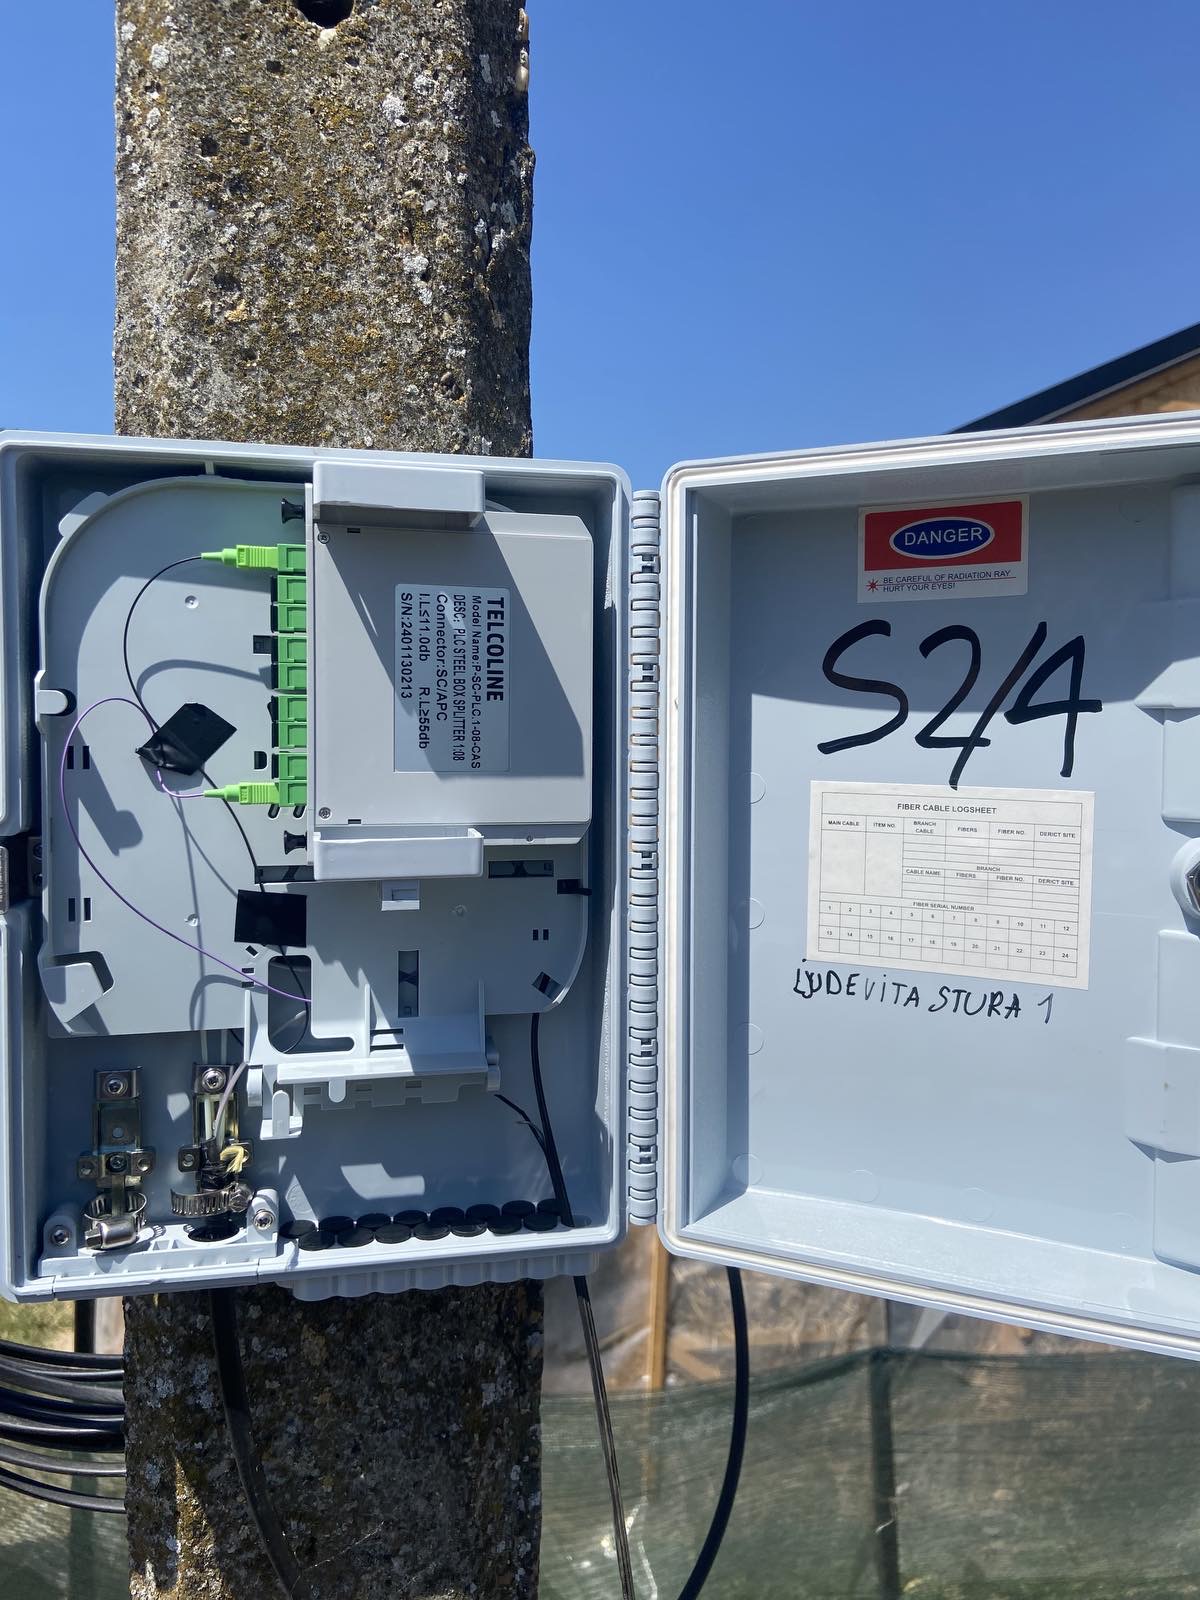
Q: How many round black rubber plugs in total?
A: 15